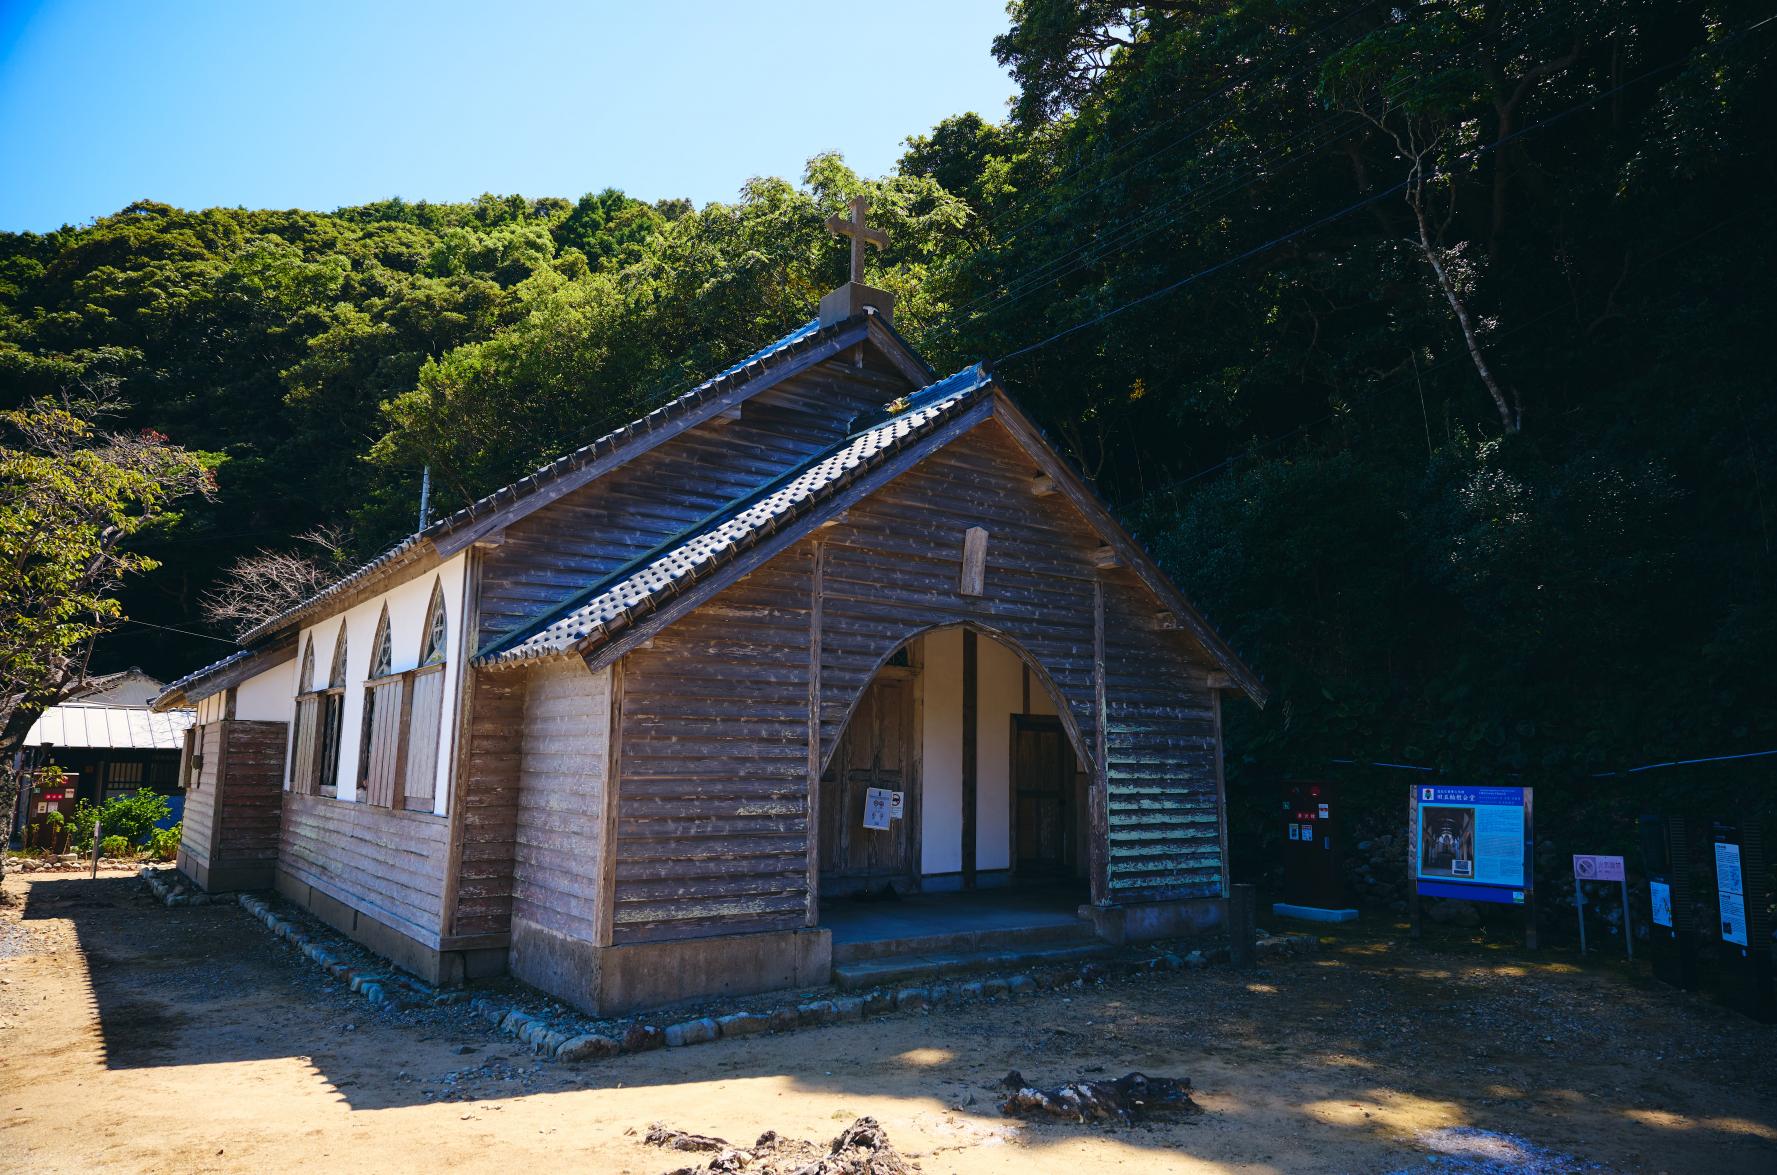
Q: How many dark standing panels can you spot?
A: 2